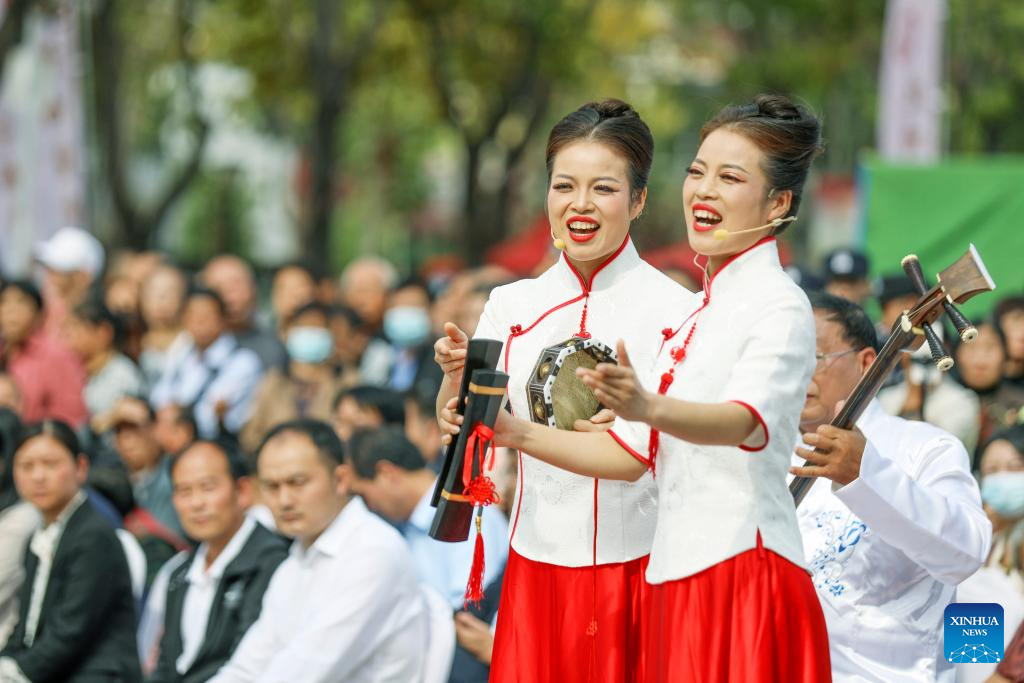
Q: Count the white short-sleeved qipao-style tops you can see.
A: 2